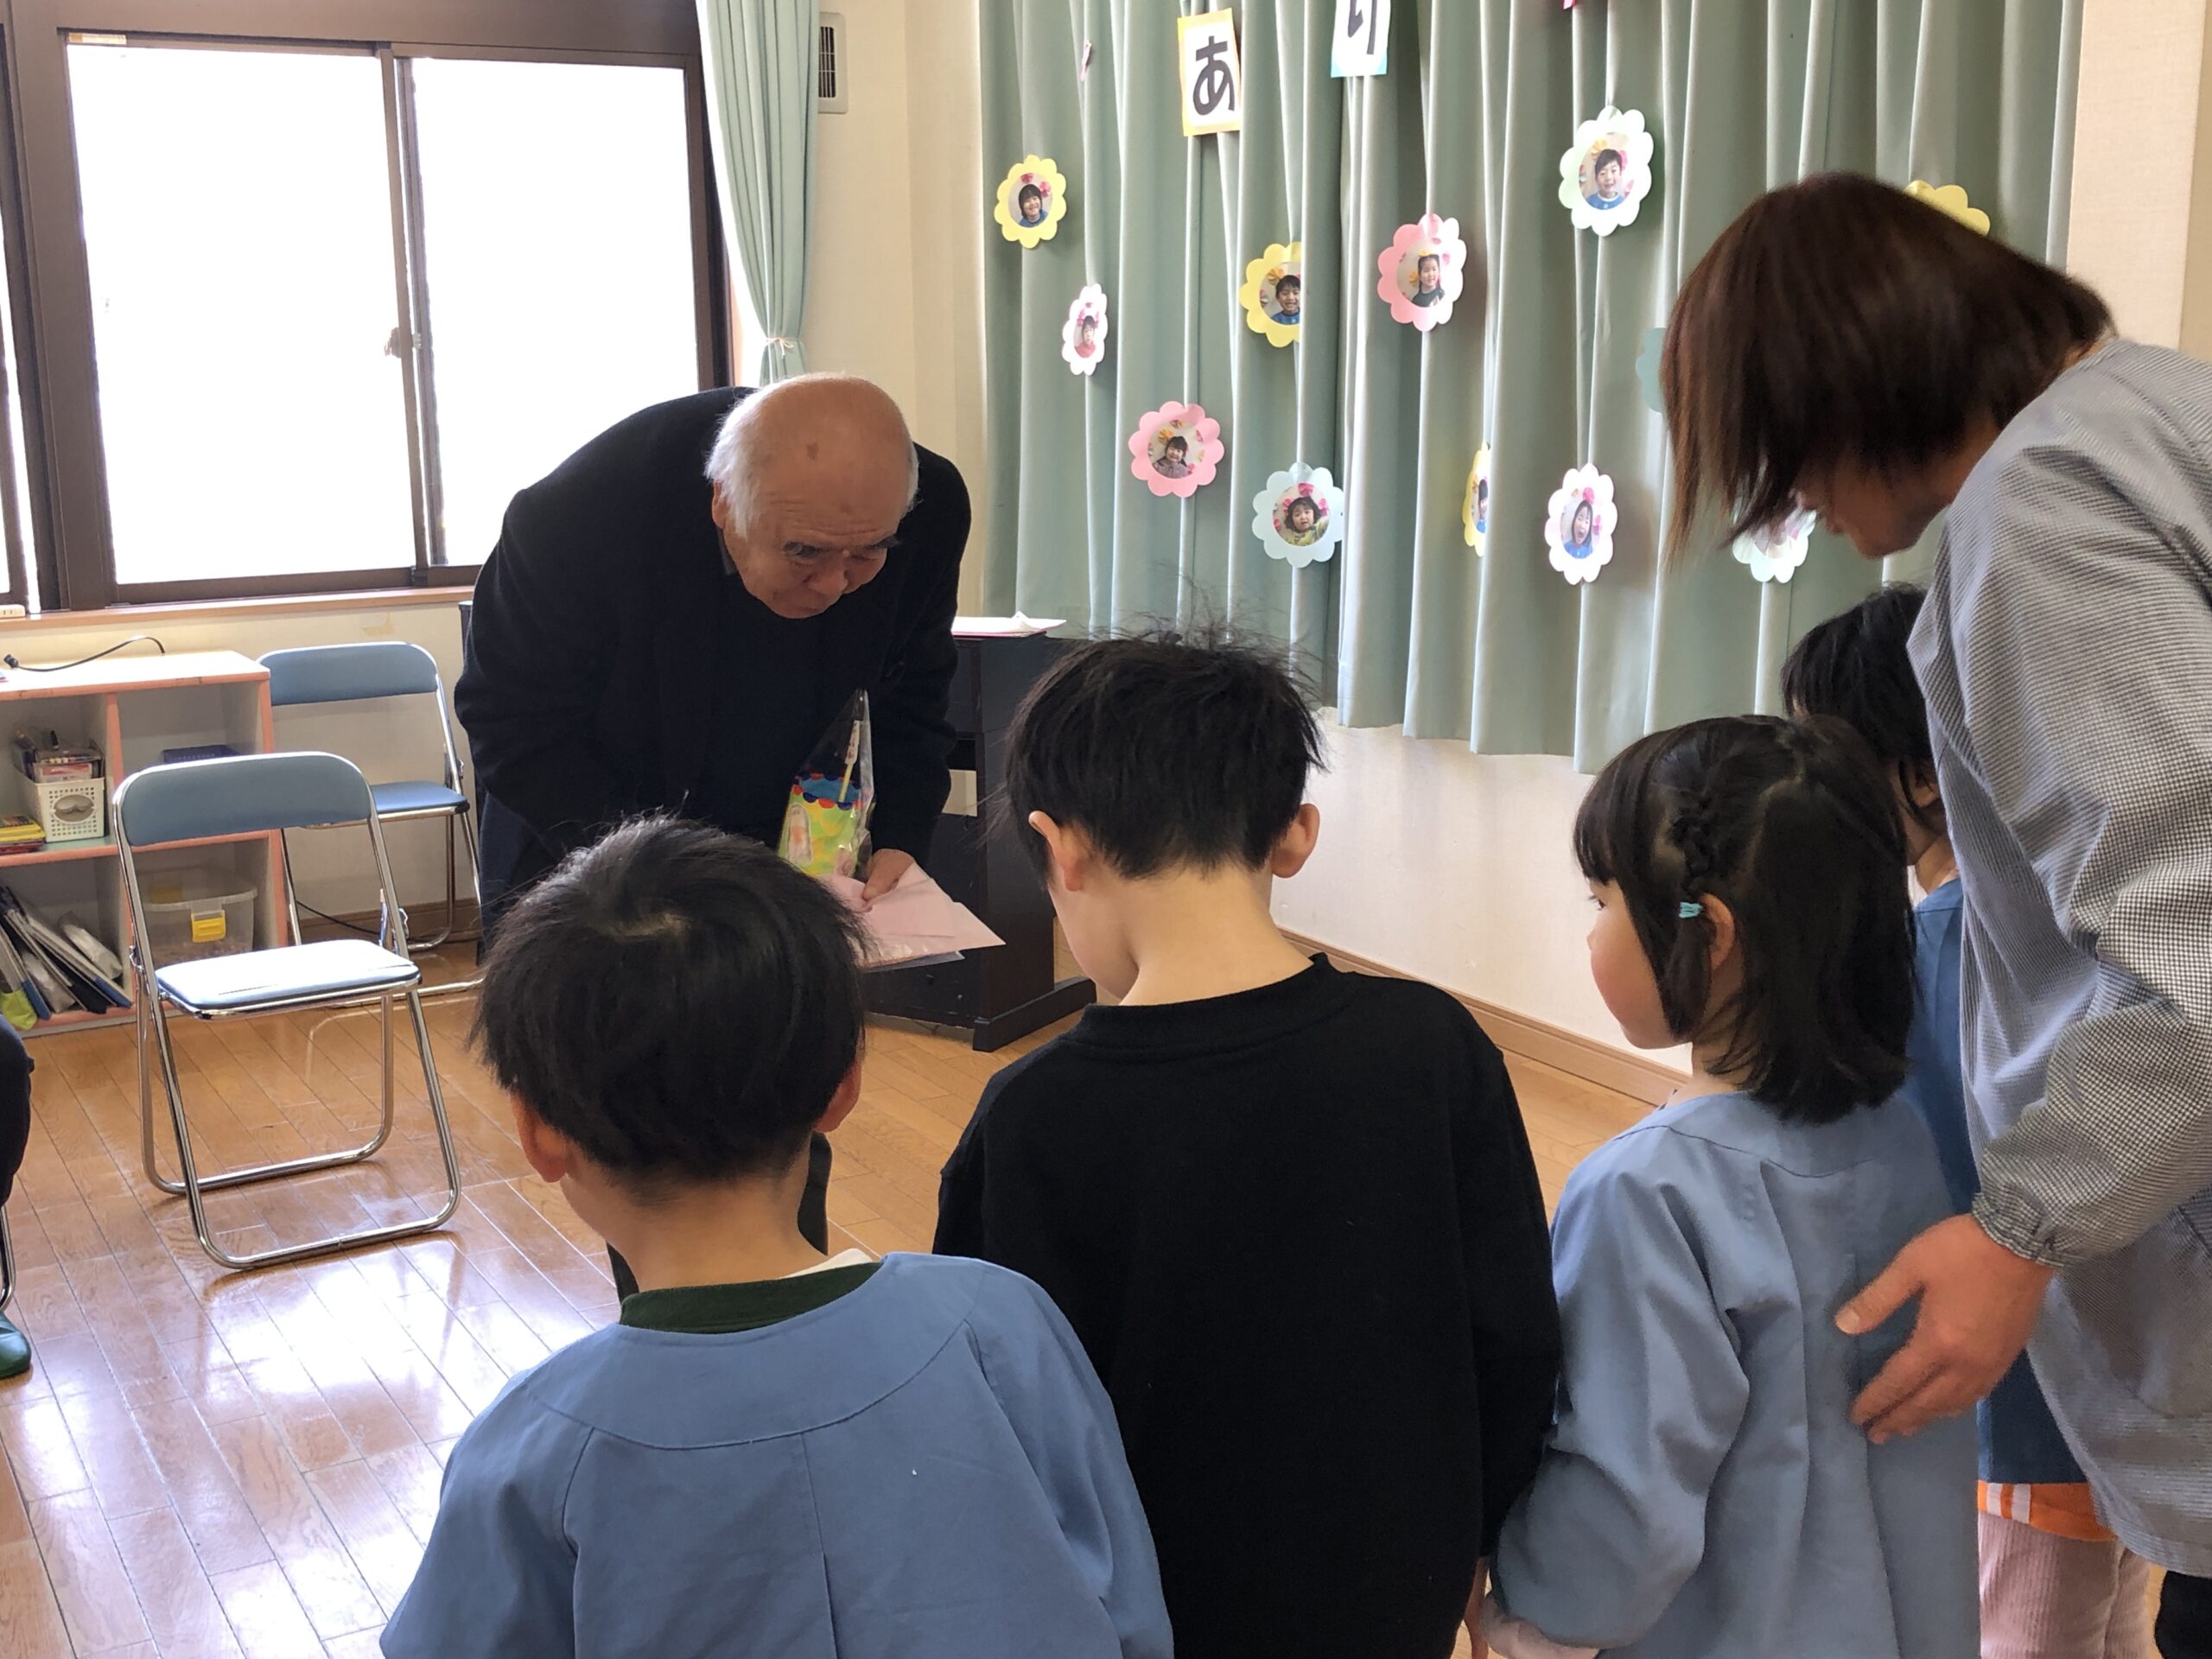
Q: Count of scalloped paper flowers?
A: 12